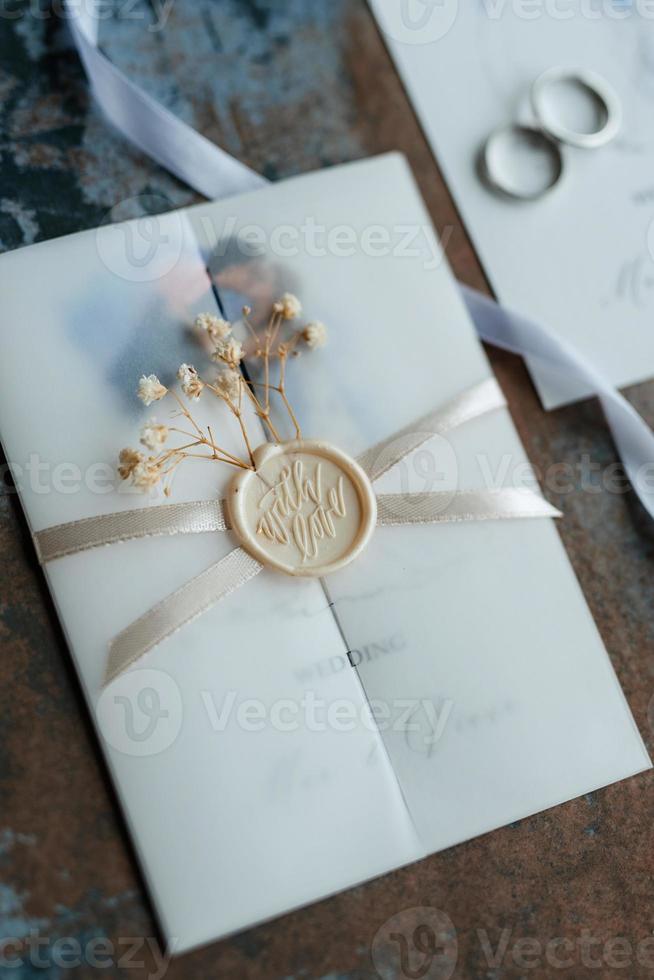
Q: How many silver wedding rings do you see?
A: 2